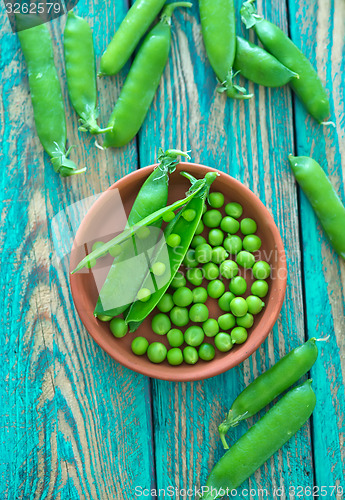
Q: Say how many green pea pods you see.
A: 12